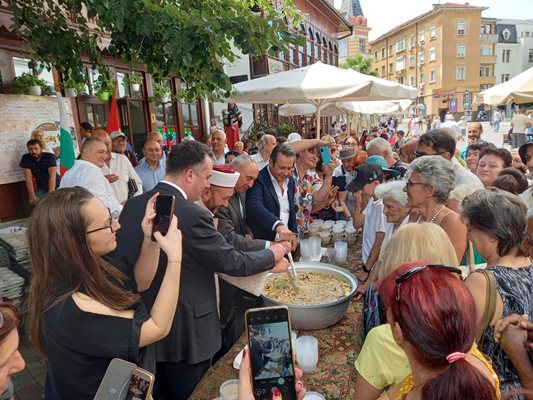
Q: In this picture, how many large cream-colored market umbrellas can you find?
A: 3